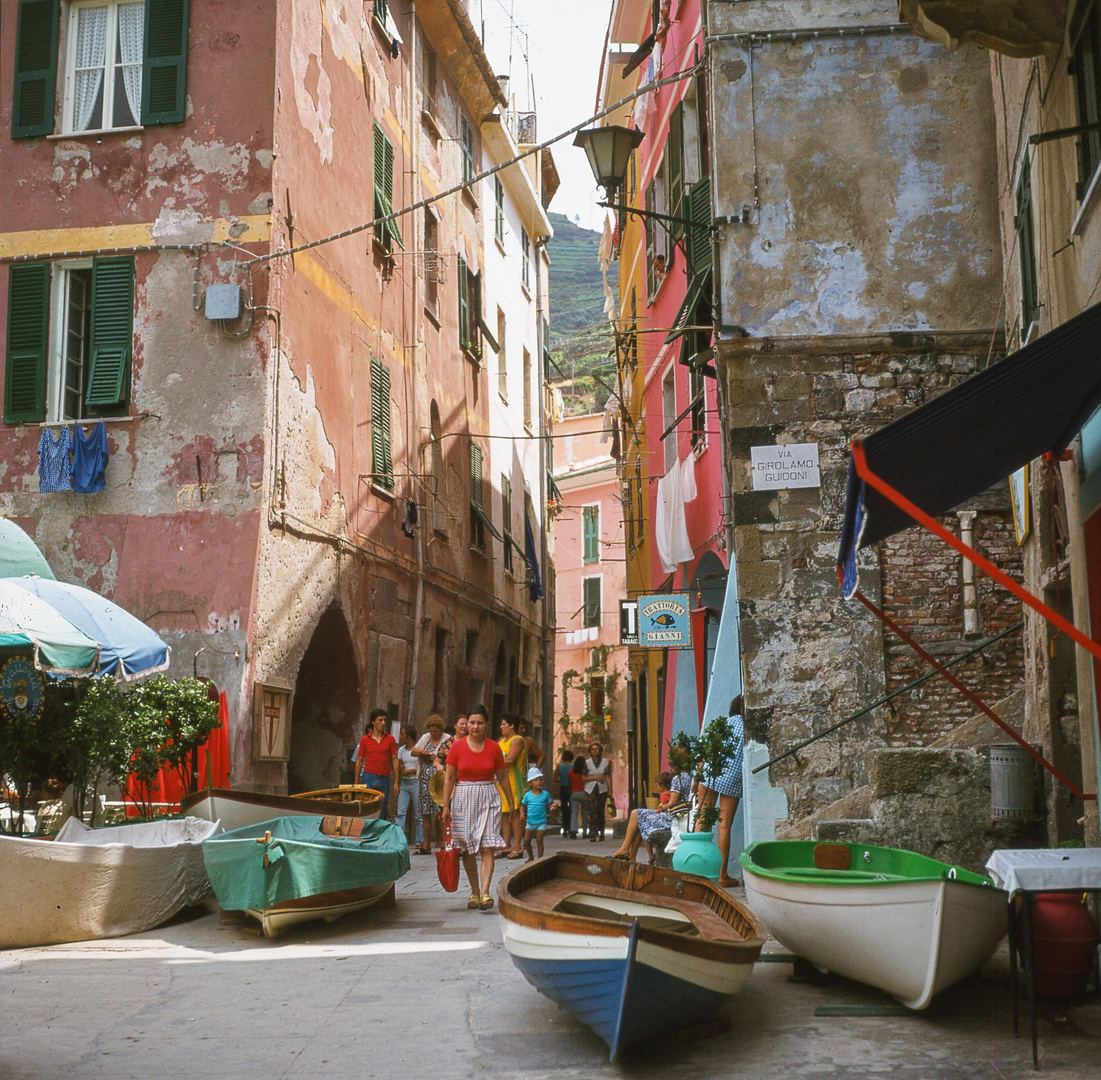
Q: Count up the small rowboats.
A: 5